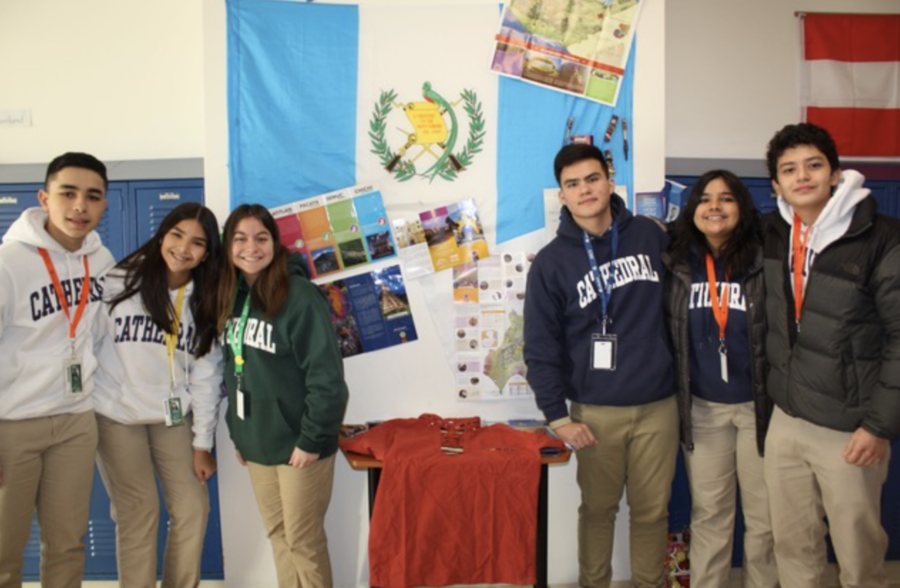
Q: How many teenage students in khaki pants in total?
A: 6